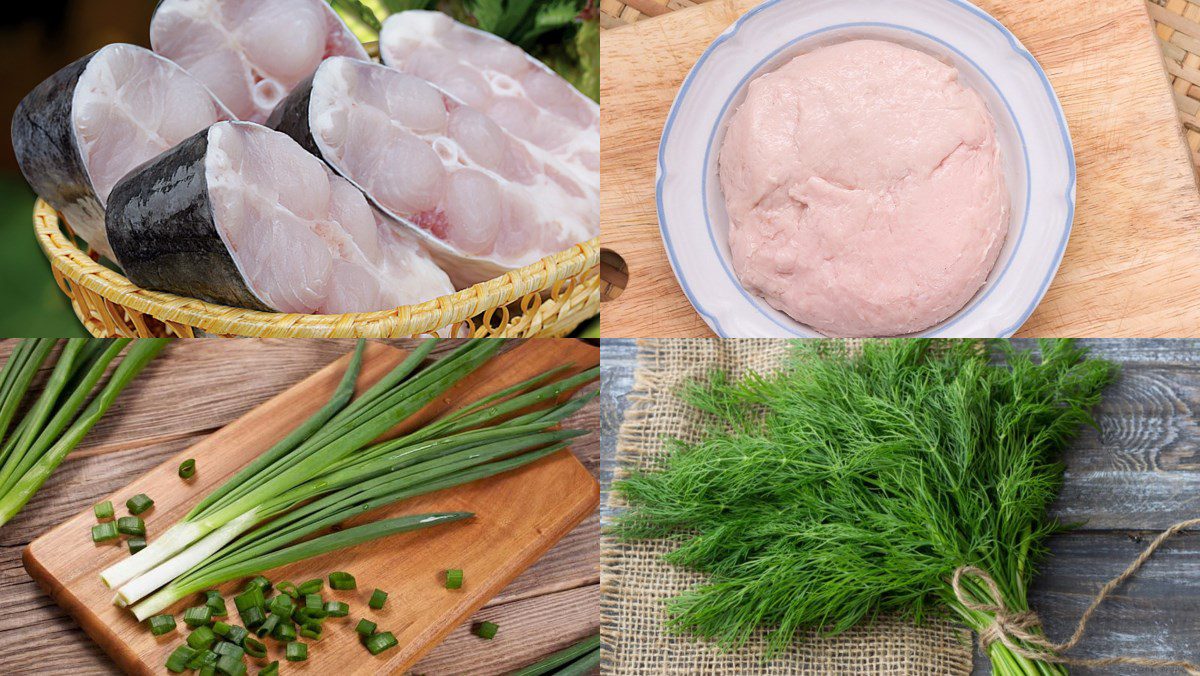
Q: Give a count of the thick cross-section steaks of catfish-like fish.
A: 5